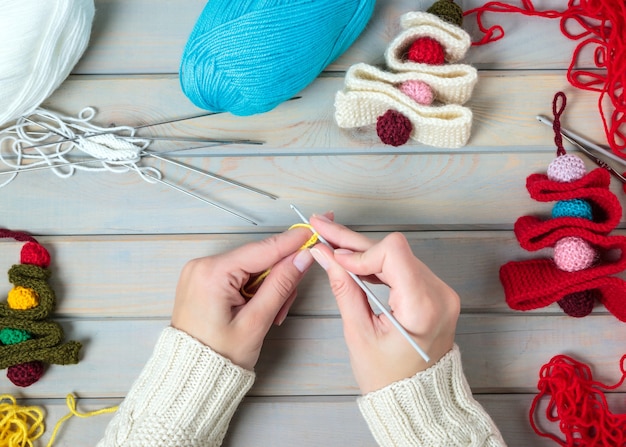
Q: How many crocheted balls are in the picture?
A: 12